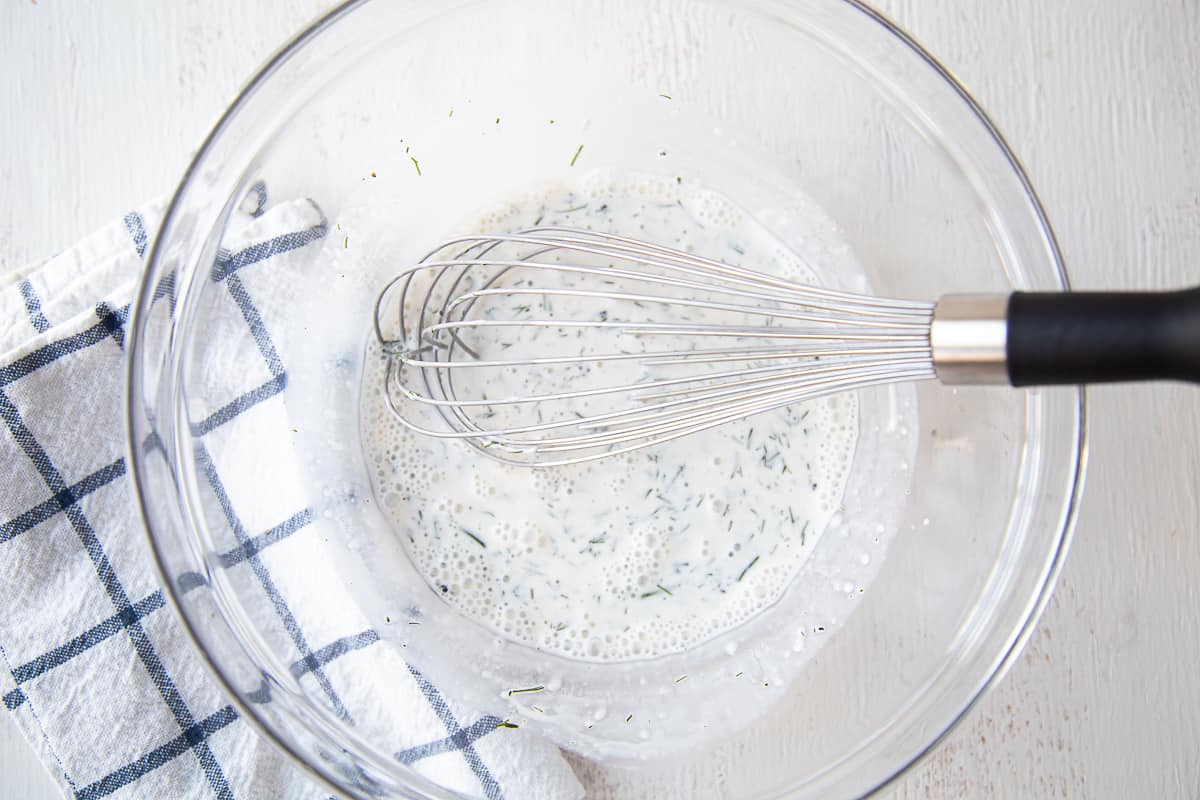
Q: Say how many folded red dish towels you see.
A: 0